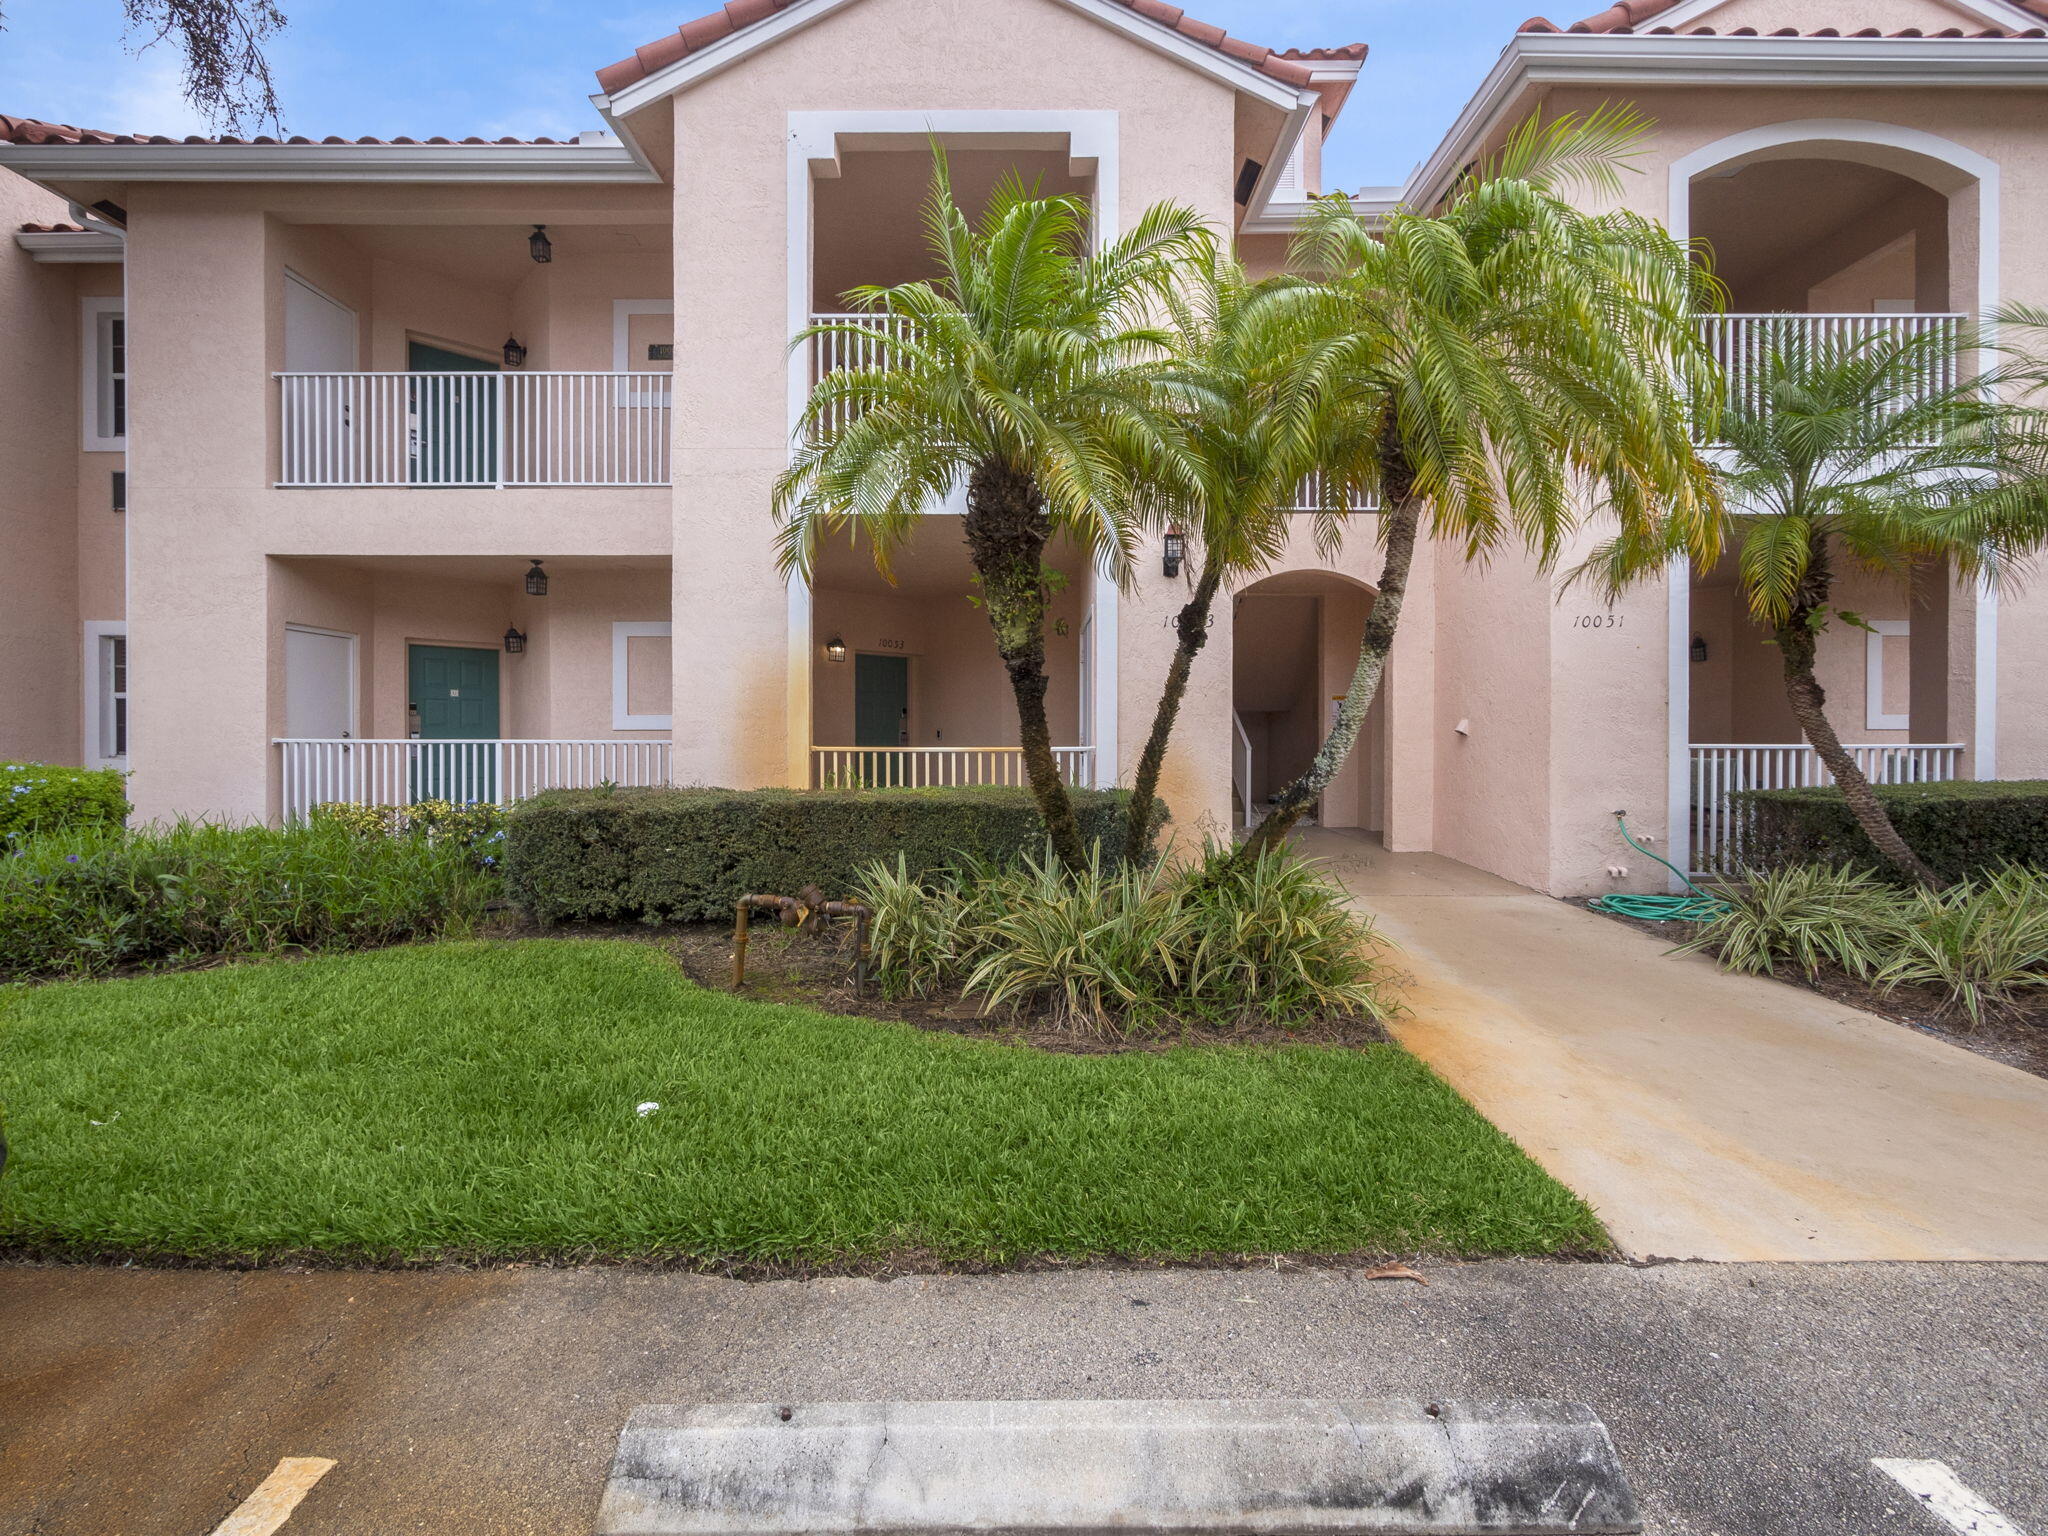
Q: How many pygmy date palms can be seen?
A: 4